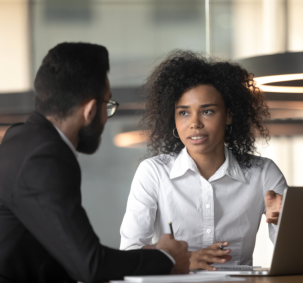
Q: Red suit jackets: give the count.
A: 0